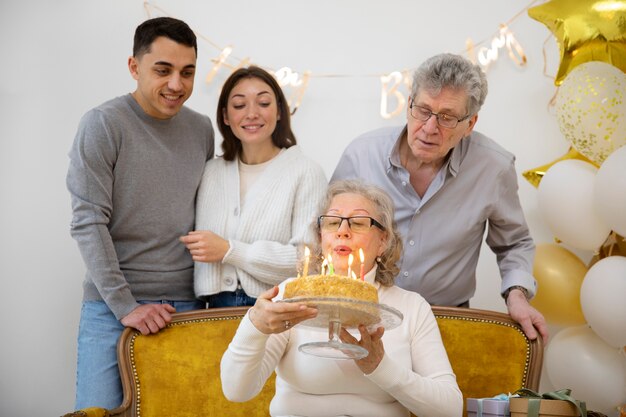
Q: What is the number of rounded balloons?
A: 6